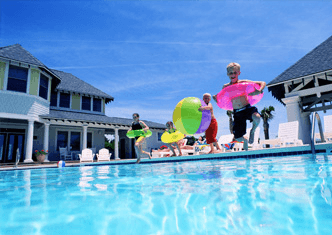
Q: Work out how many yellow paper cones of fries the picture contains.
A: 0